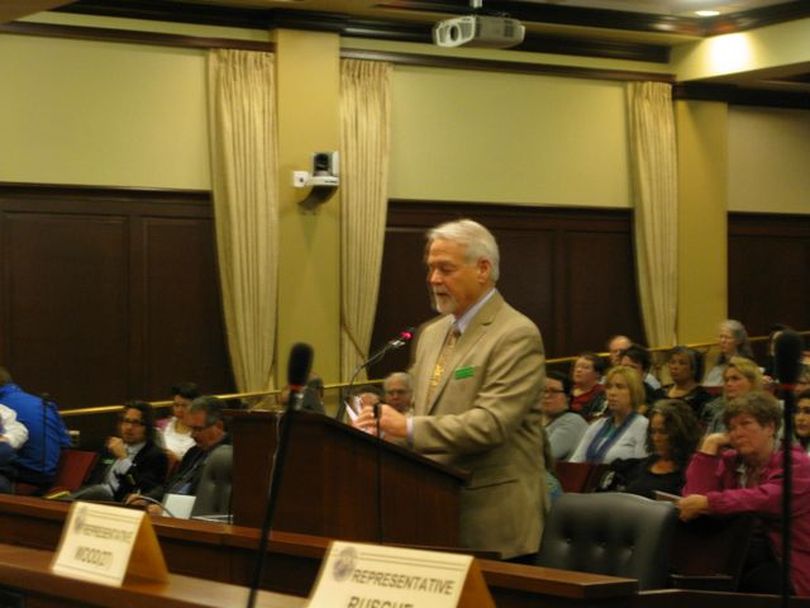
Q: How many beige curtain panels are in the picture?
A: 3